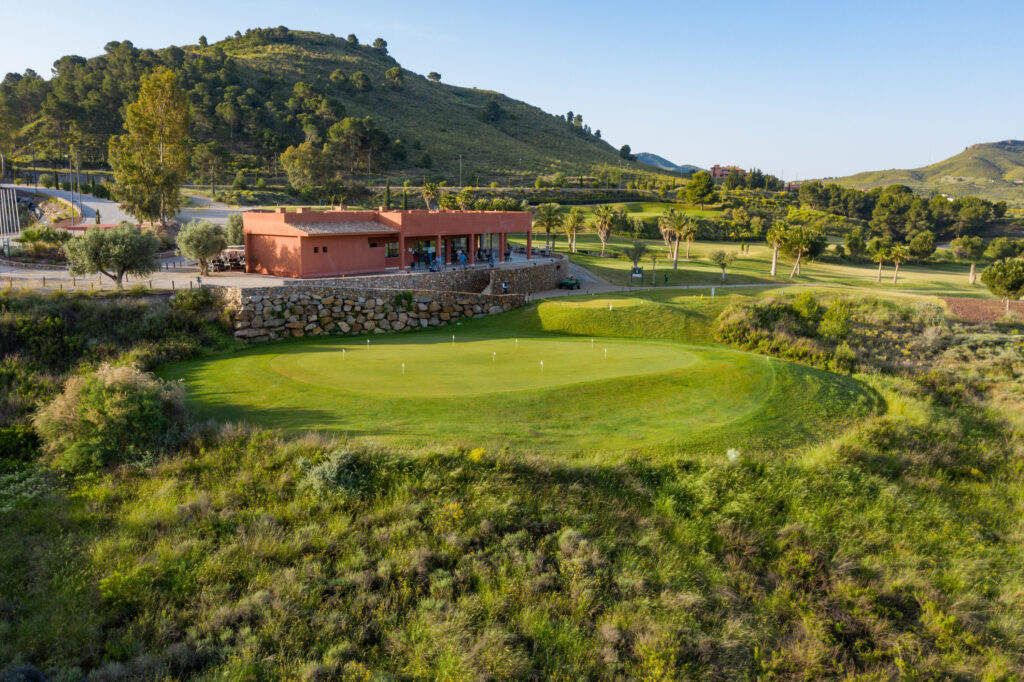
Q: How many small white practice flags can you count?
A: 9